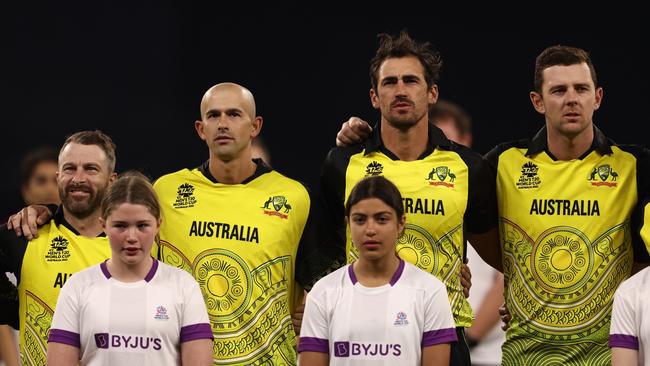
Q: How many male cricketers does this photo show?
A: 4